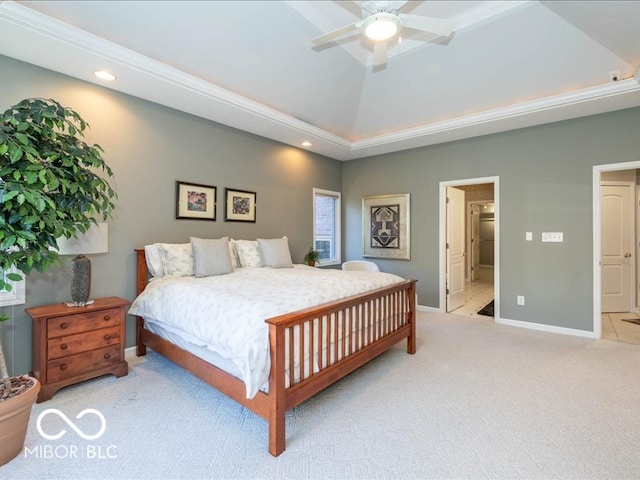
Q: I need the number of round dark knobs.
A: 6